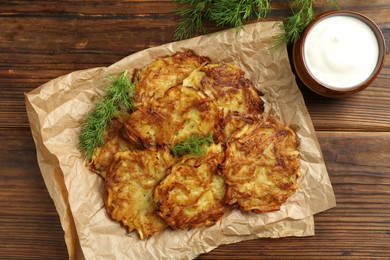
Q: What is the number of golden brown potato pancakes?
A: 7